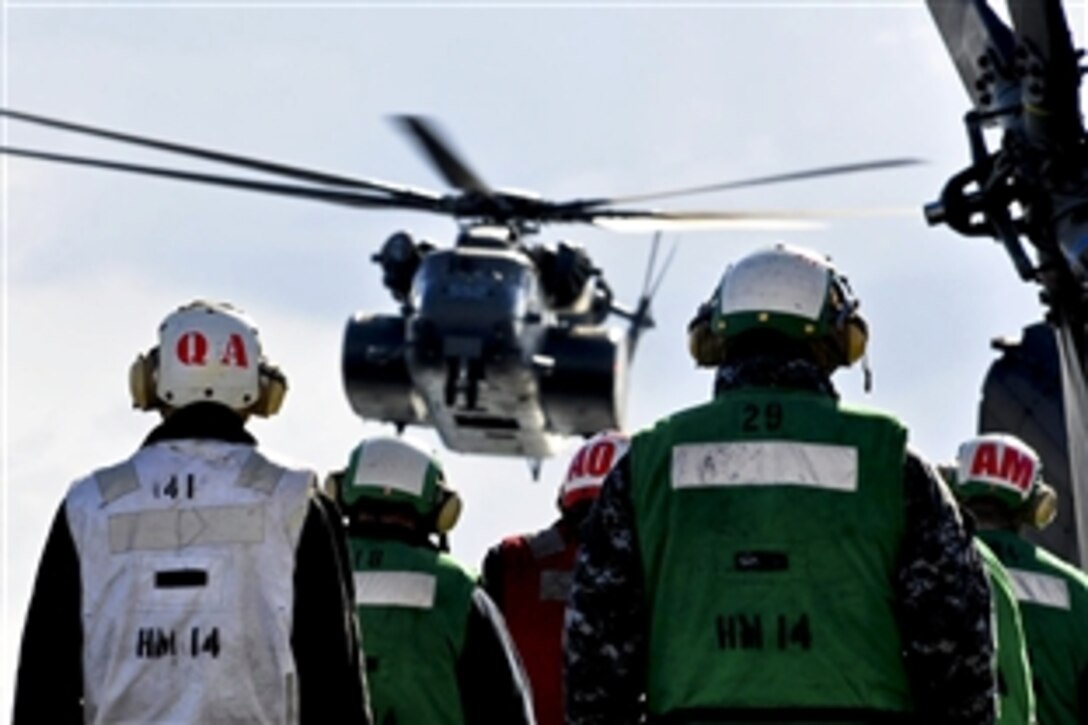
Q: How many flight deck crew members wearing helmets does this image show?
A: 5